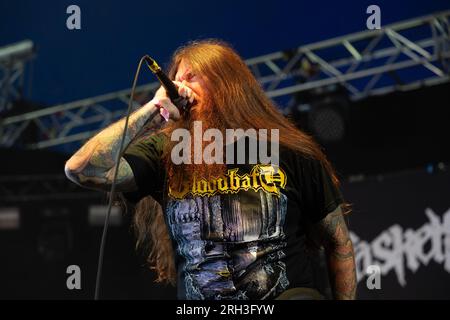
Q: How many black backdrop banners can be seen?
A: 1